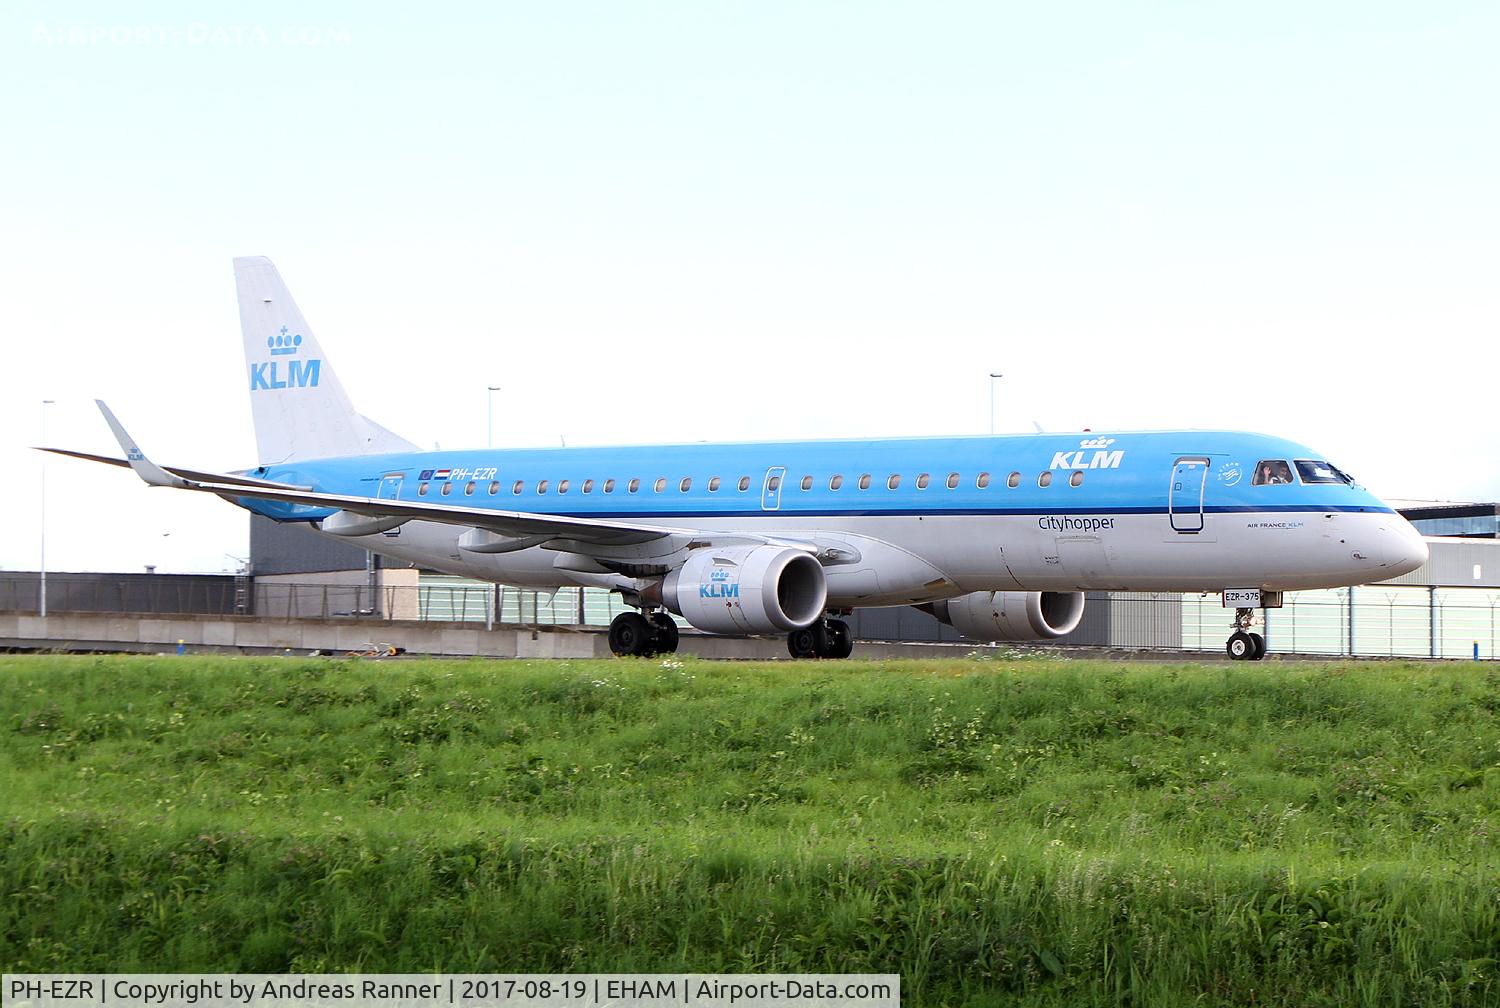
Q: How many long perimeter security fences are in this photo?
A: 1